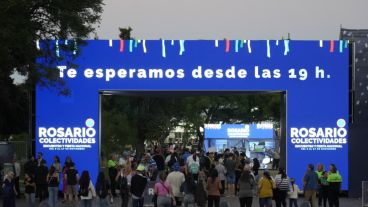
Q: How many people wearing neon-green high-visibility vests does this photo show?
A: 3